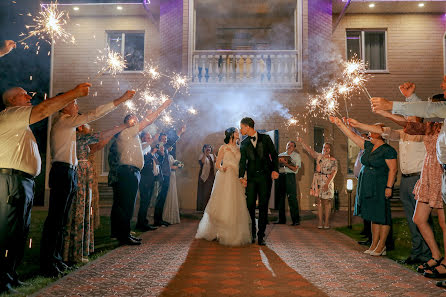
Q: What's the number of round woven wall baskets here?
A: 0